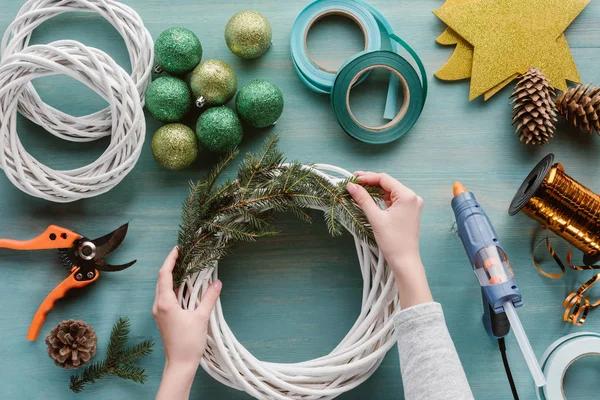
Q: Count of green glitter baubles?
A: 4